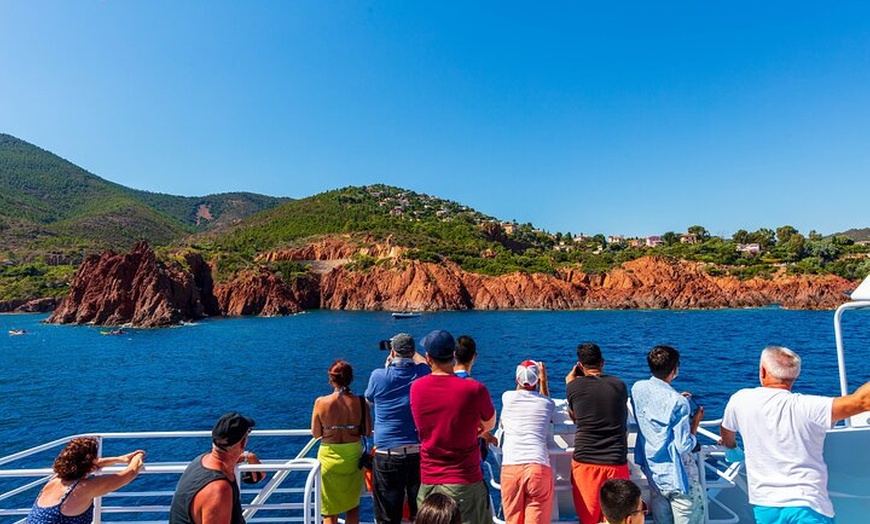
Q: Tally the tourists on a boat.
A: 12